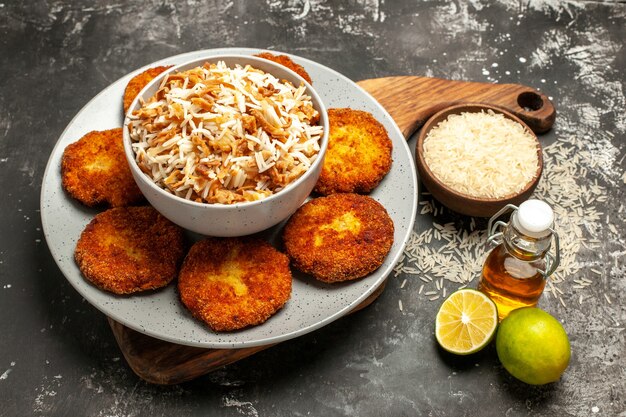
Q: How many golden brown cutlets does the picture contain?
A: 7